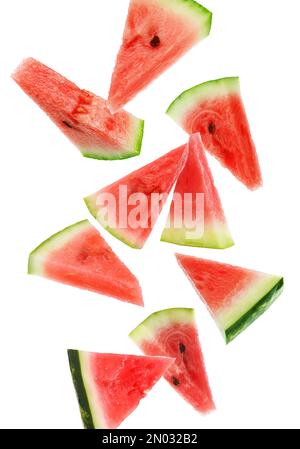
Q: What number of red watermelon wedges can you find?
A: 9